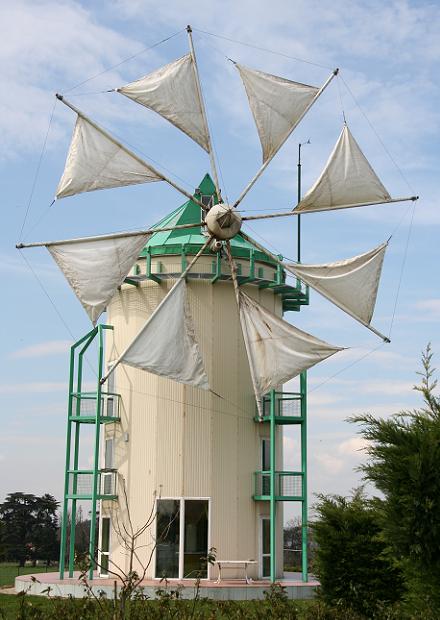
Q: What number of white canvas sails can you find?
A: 8